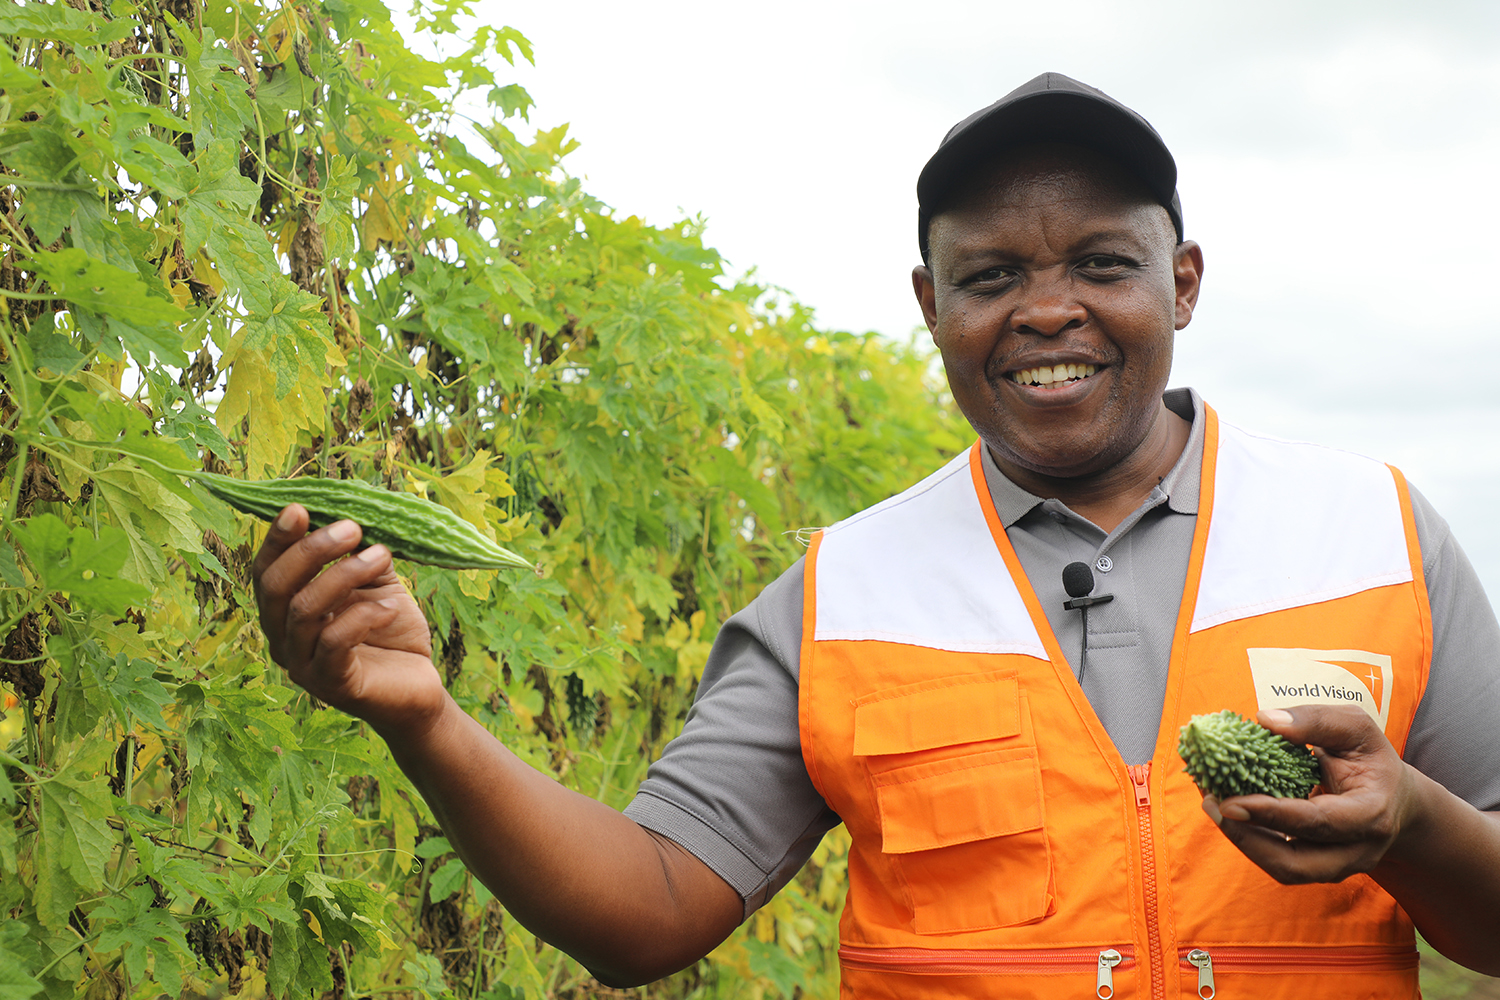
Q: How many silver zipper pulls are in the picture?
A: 2